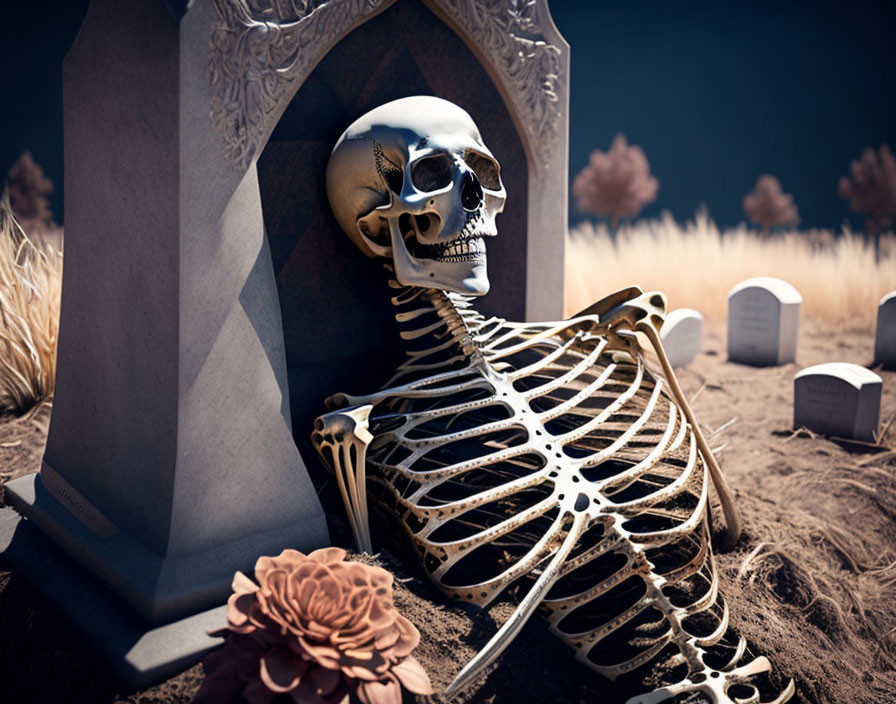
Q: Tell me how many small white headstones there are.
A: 4